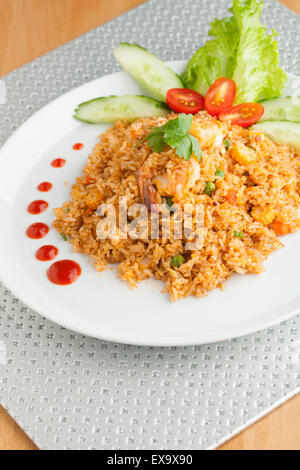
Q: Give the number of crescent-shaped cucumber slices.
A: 4